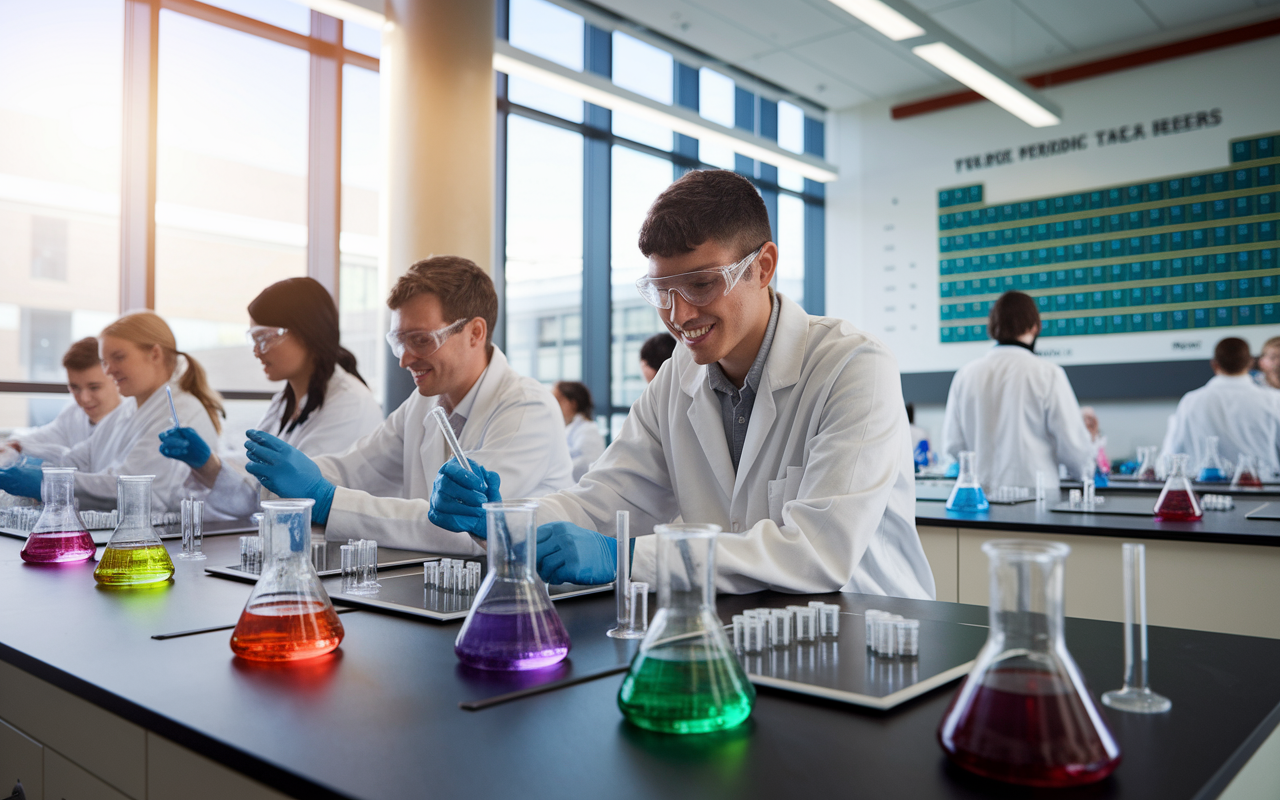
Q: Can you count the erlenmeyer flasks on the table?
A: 6